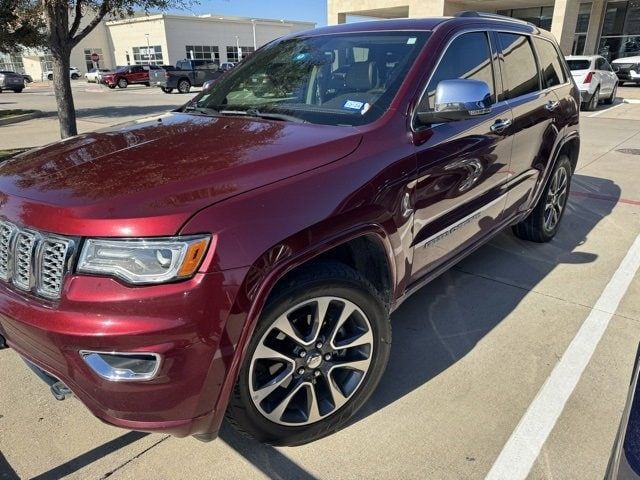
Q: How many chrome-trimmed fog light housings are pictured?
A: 1